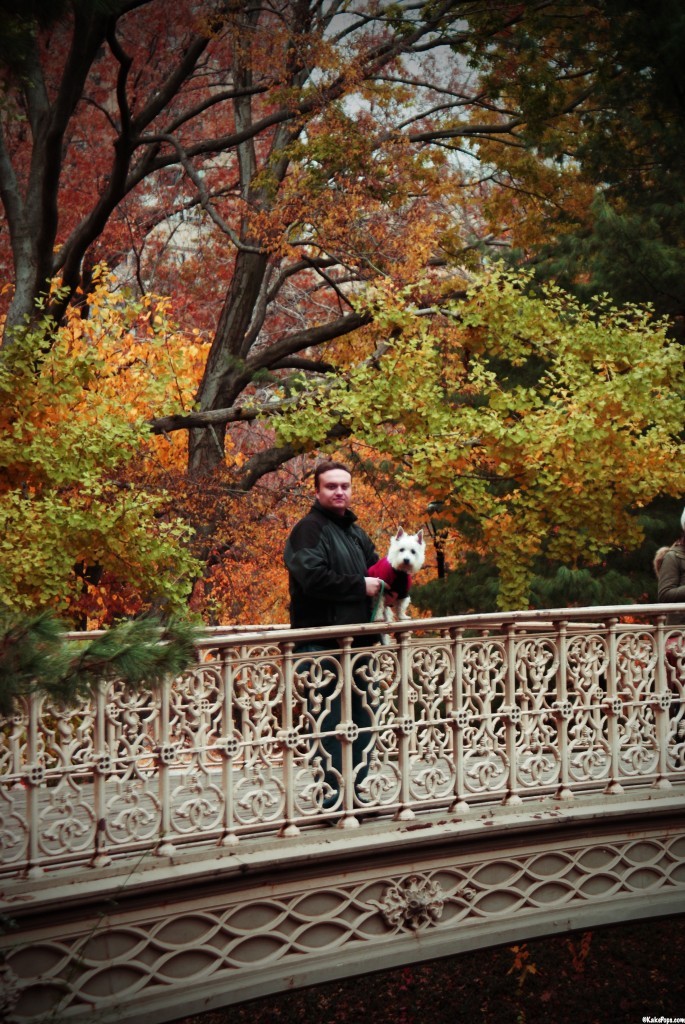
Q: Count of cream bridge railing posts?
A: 12